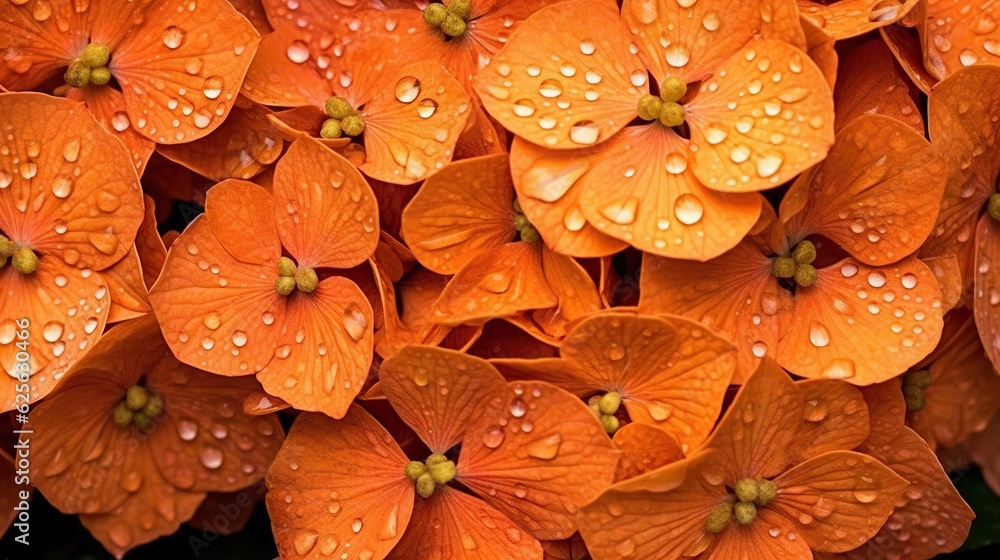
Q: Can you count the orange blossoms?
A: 14